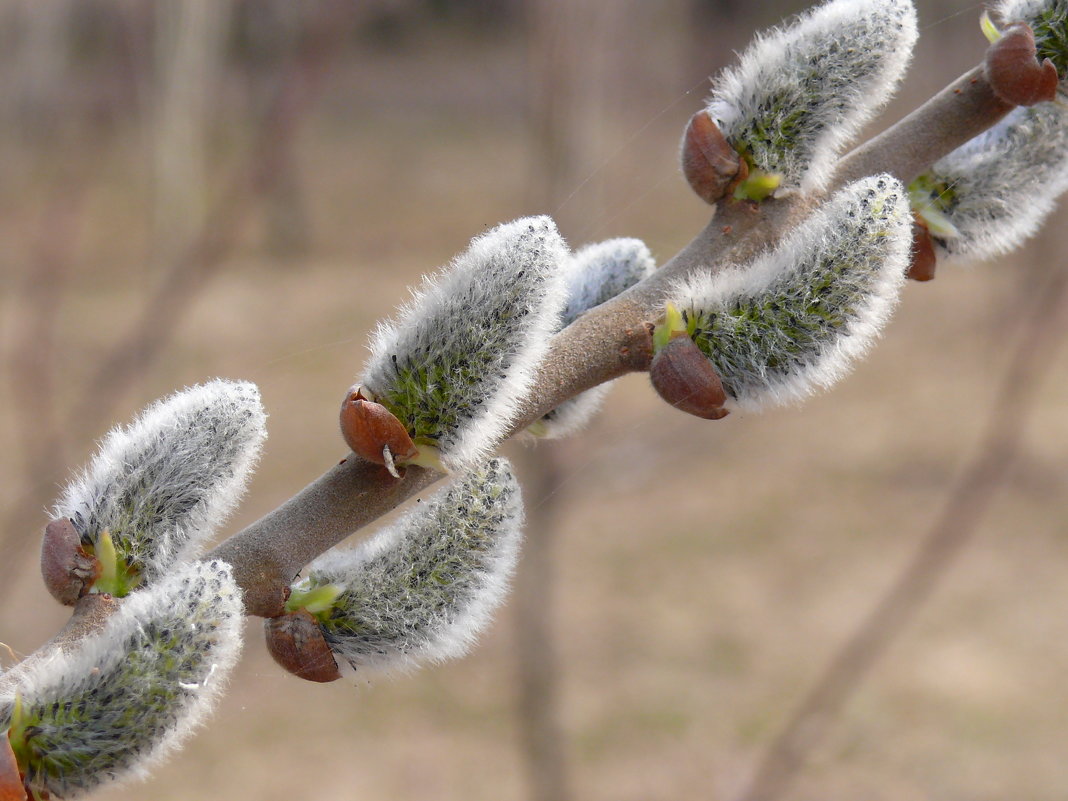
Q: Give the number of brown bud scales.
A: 8